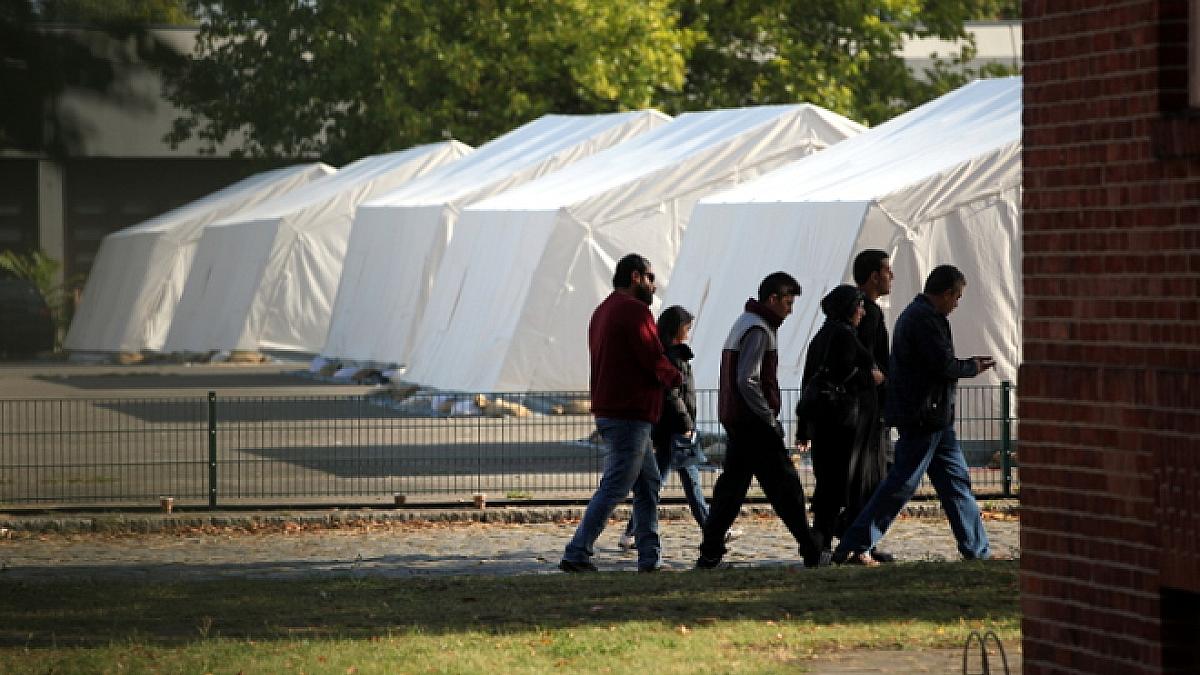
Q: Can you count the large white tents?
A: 5